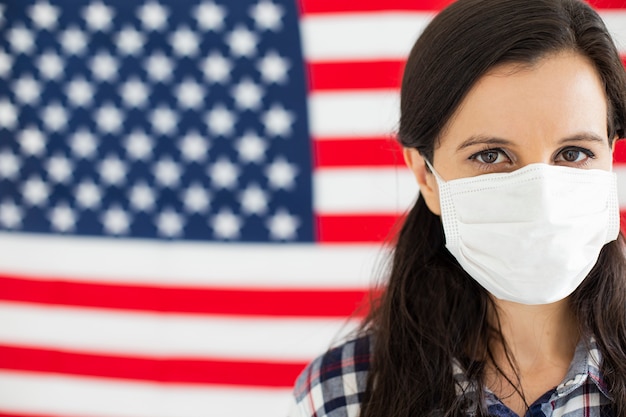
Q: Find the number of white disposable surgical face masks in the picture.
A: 1